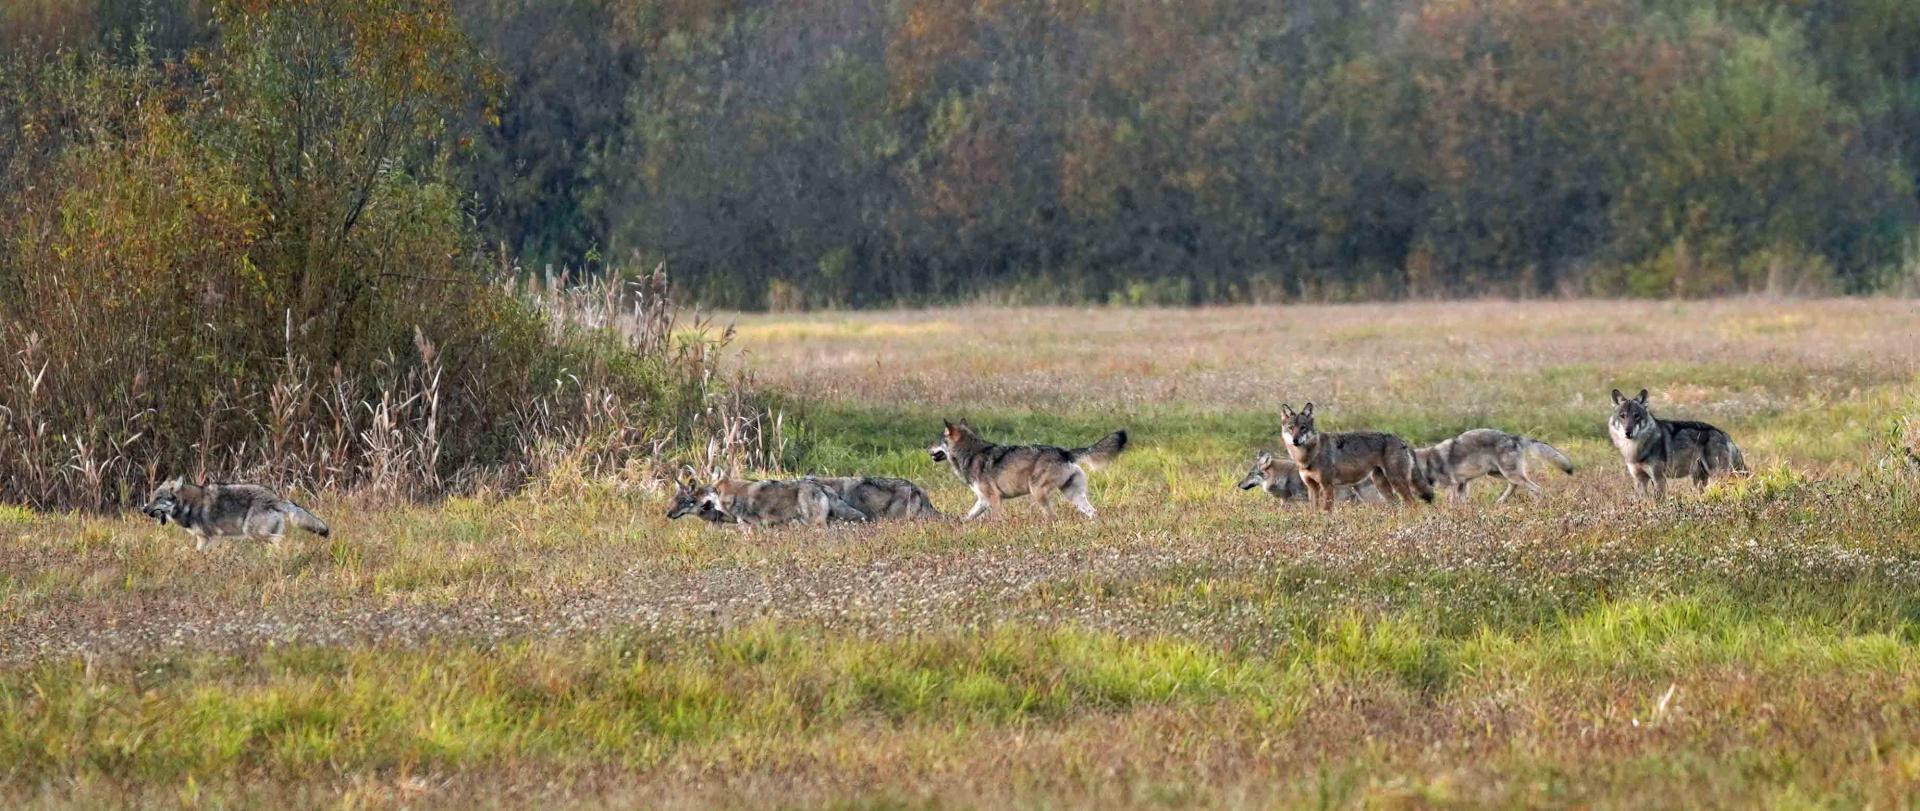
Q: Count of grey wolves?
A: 9